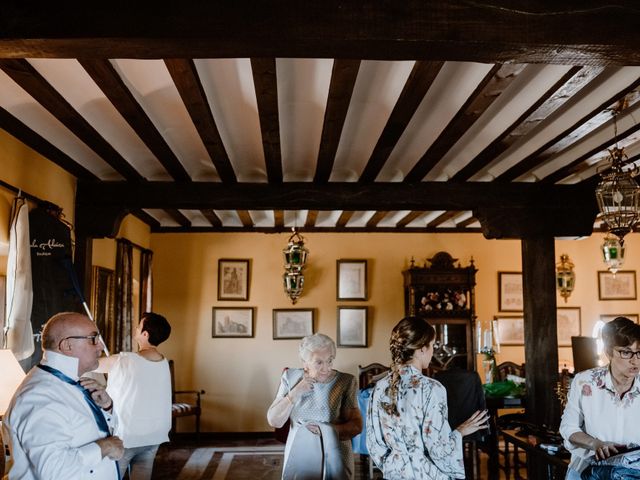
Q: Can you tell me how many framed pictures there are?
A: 10